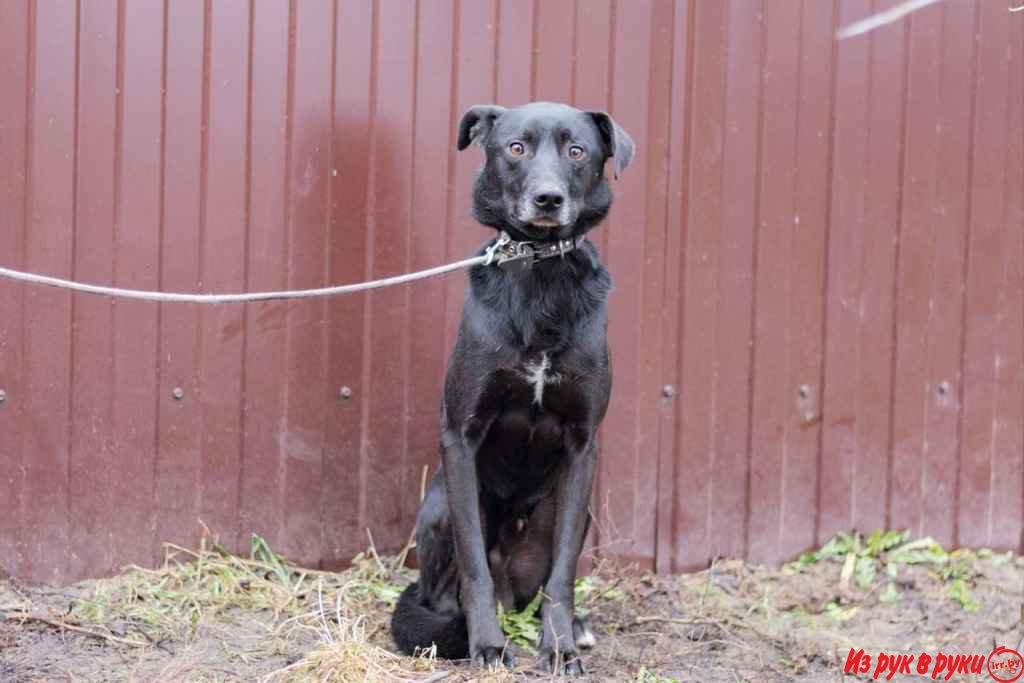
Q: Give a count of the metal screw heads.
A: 6